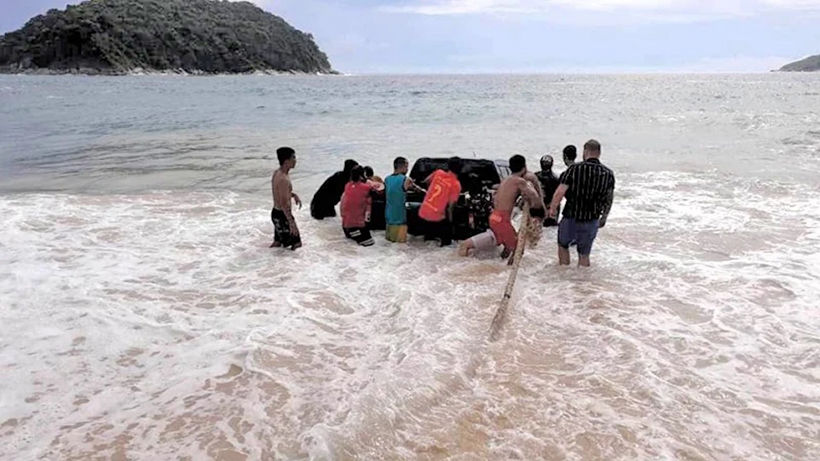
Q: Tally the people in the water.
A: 11